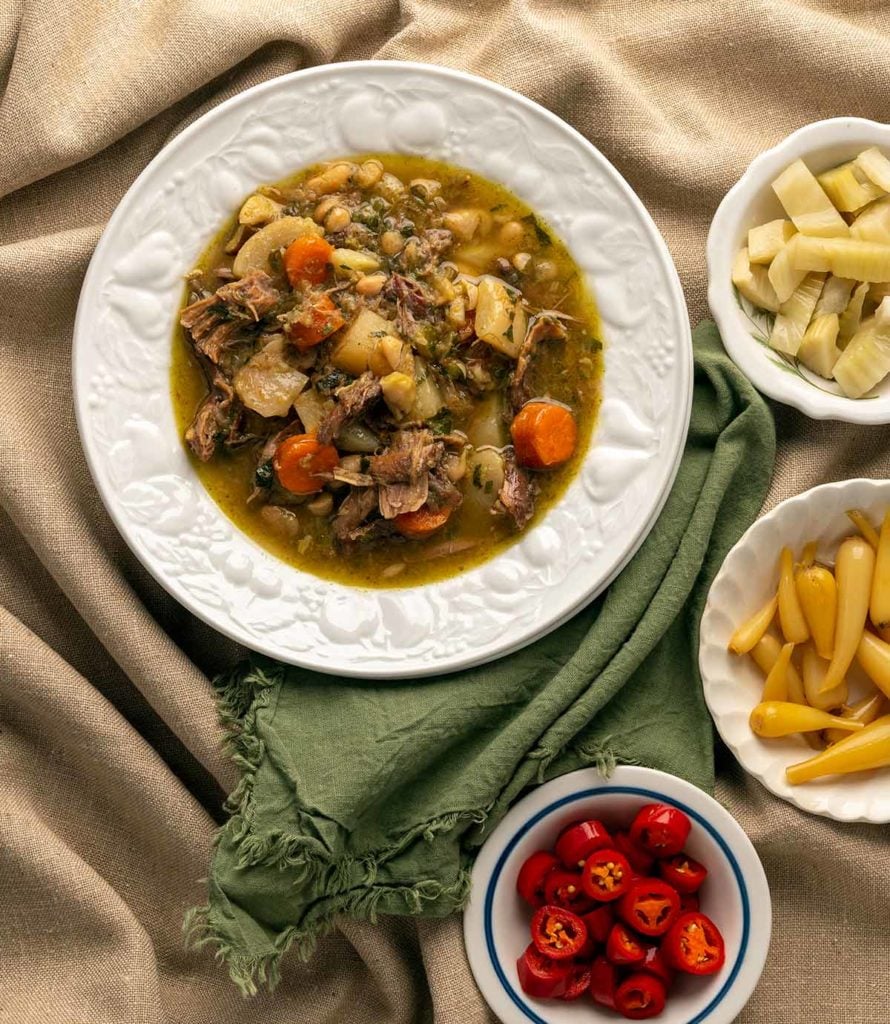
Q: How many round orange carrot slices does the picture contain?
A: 5